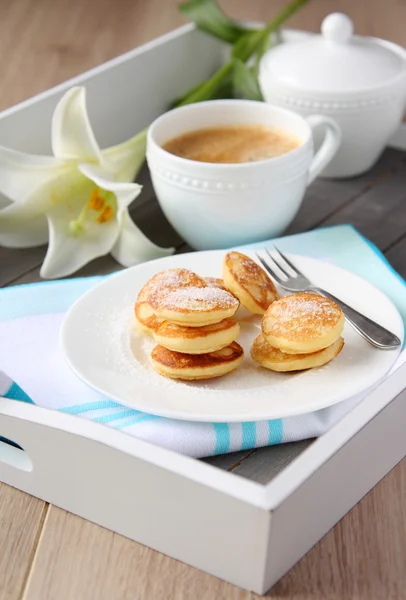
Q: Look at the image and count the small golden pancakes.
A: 8